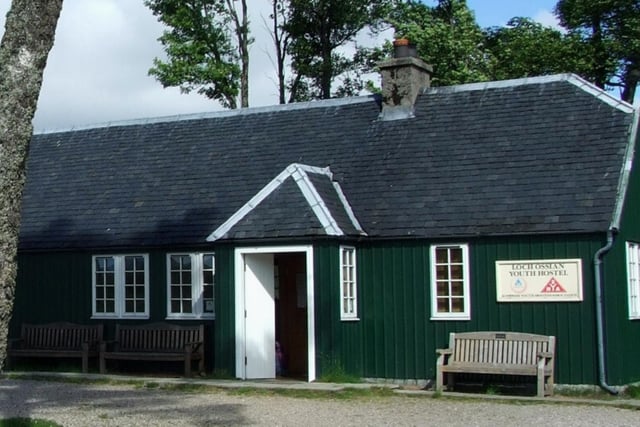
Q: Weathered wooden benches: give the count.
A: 3